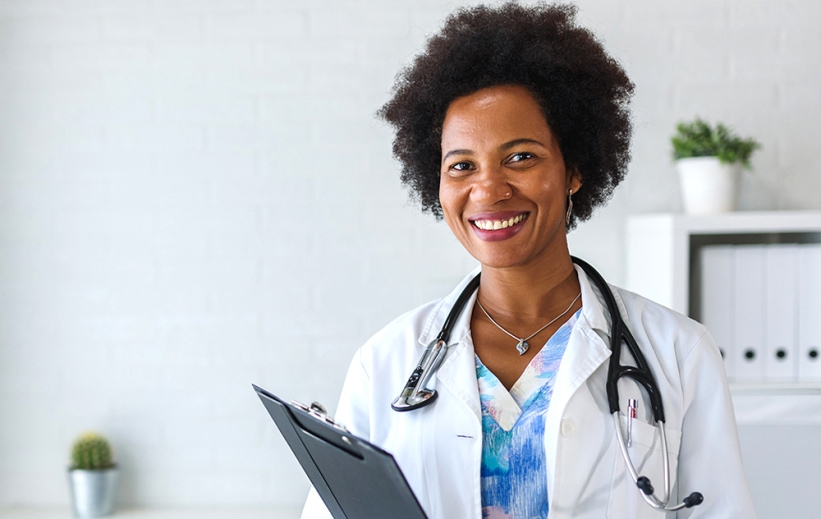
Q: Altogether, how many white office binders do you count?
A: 4